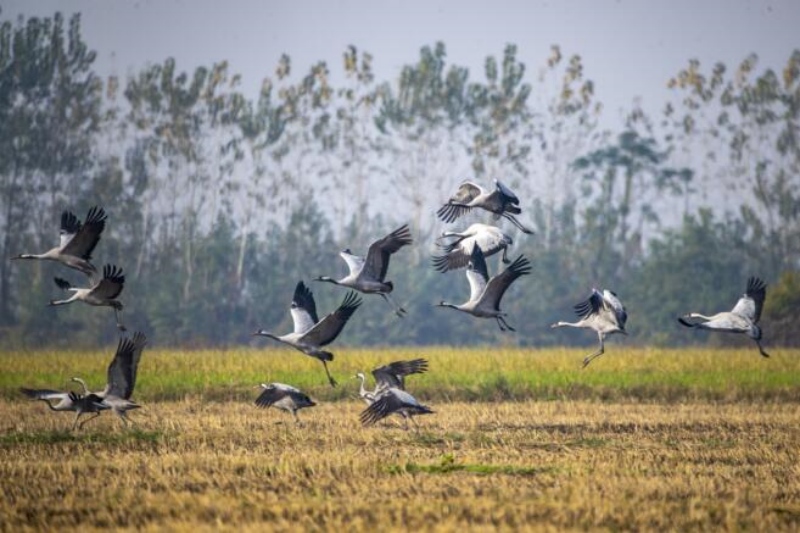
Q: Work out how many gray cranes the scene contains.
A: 14